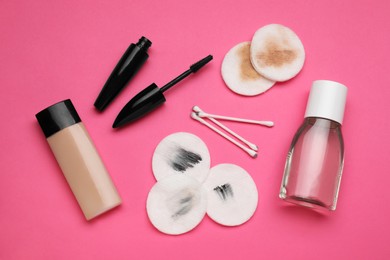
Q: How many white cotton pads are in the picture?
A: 5